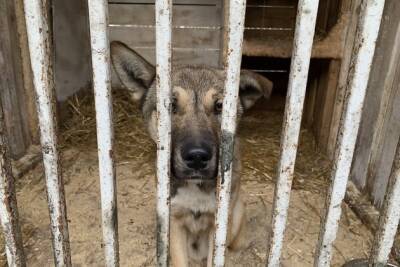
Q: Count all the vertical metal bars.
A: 8